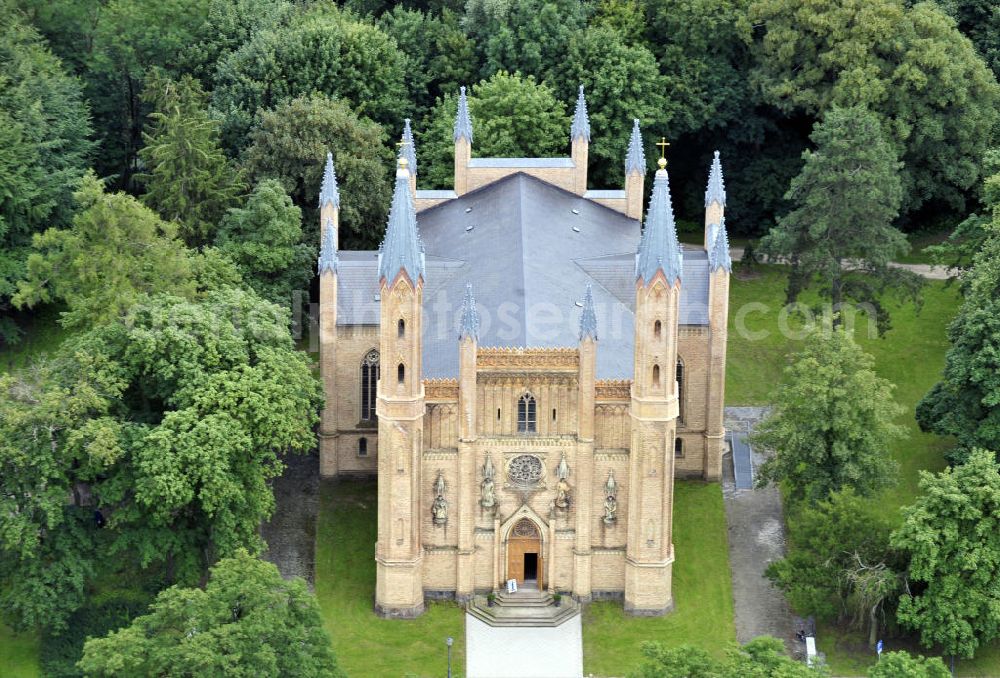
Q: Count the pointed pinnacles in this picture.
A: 12